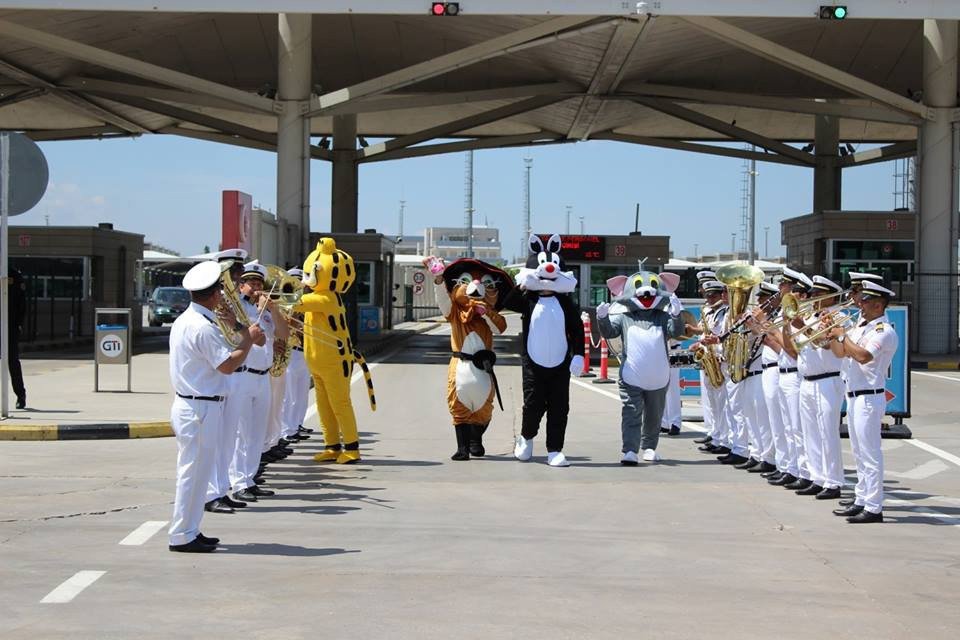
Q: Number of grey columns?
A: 4